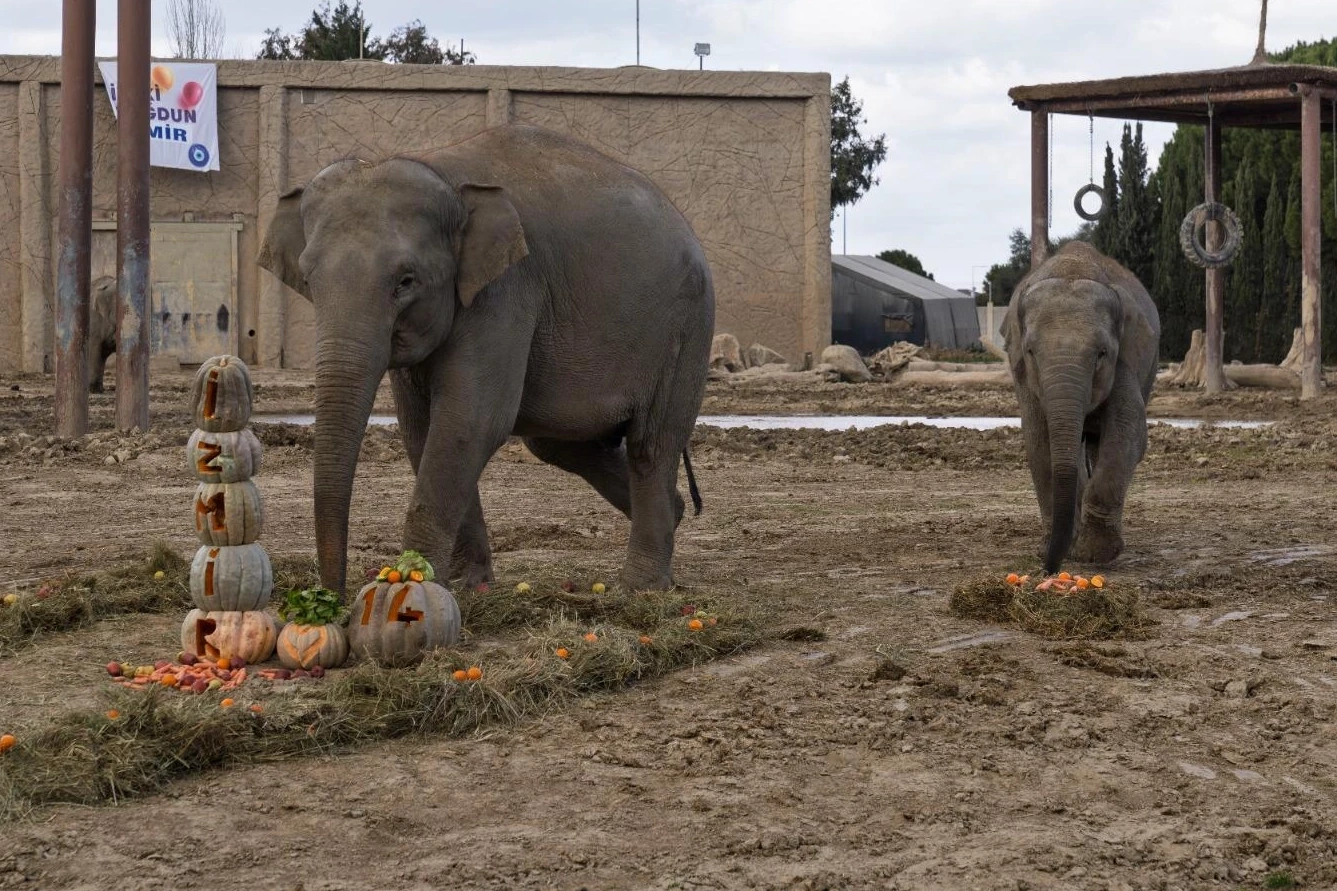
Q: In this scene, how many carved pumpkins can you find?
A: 7